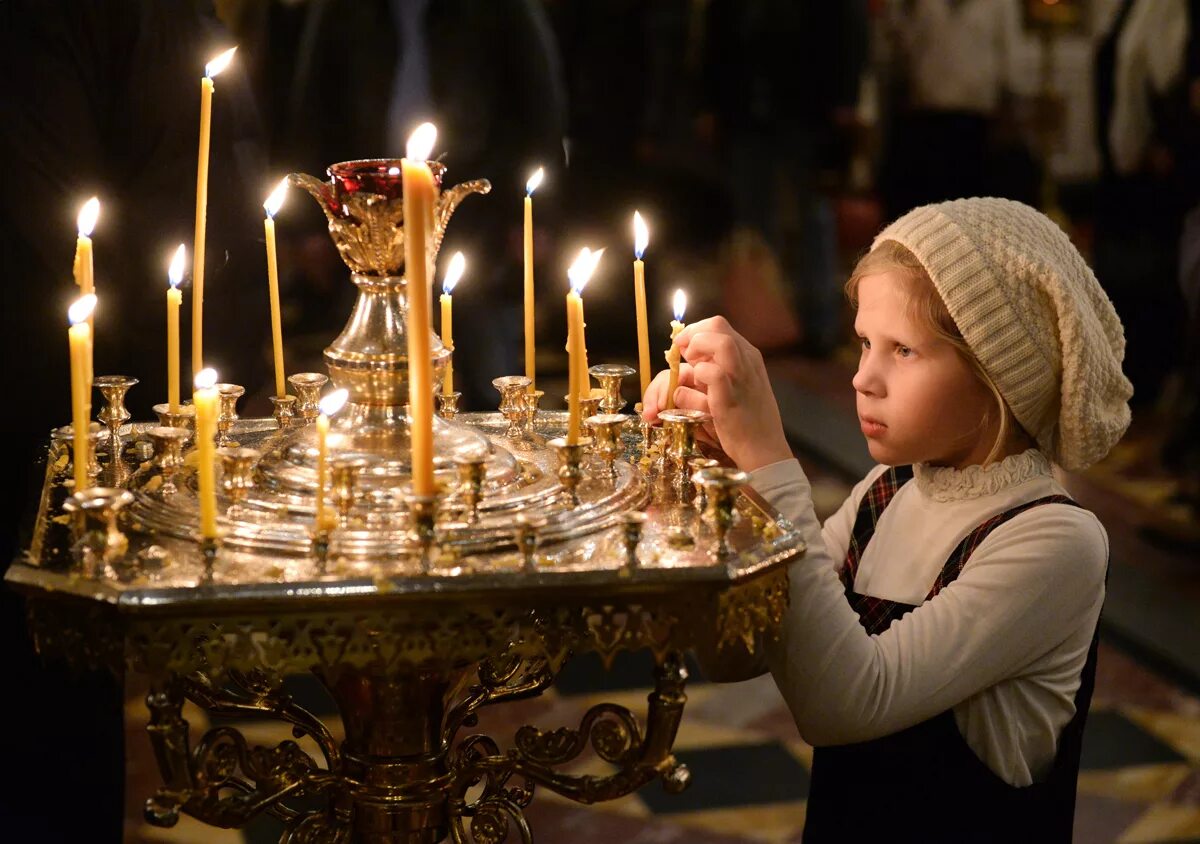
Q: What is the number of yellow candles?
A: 14